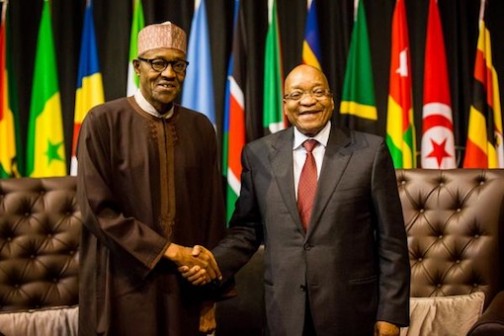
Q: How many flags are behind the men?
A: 12